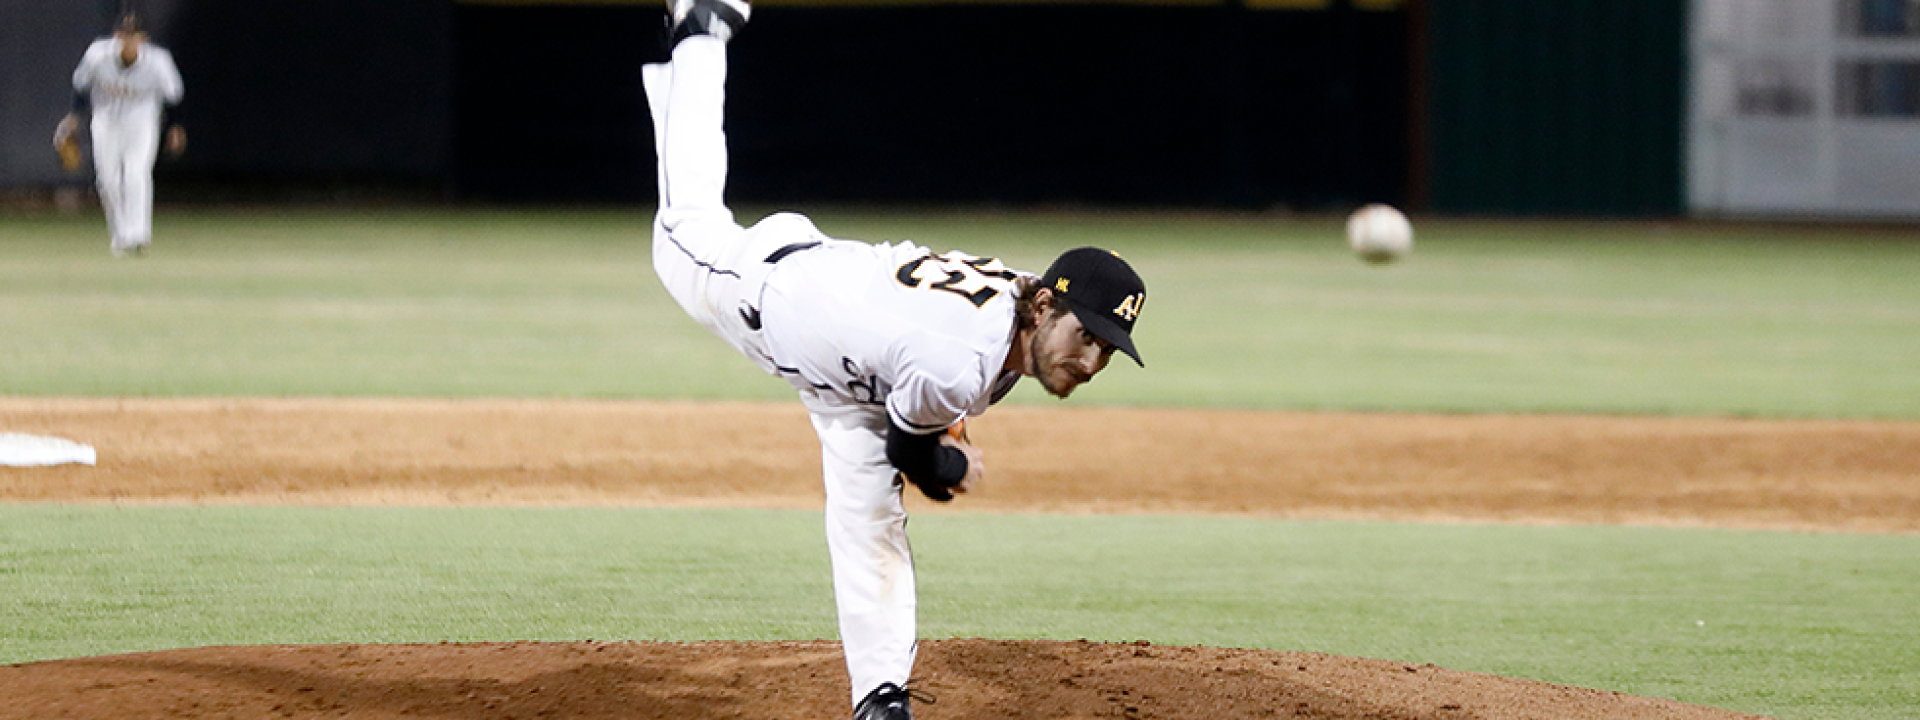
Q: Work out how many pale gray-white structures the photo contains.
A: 1